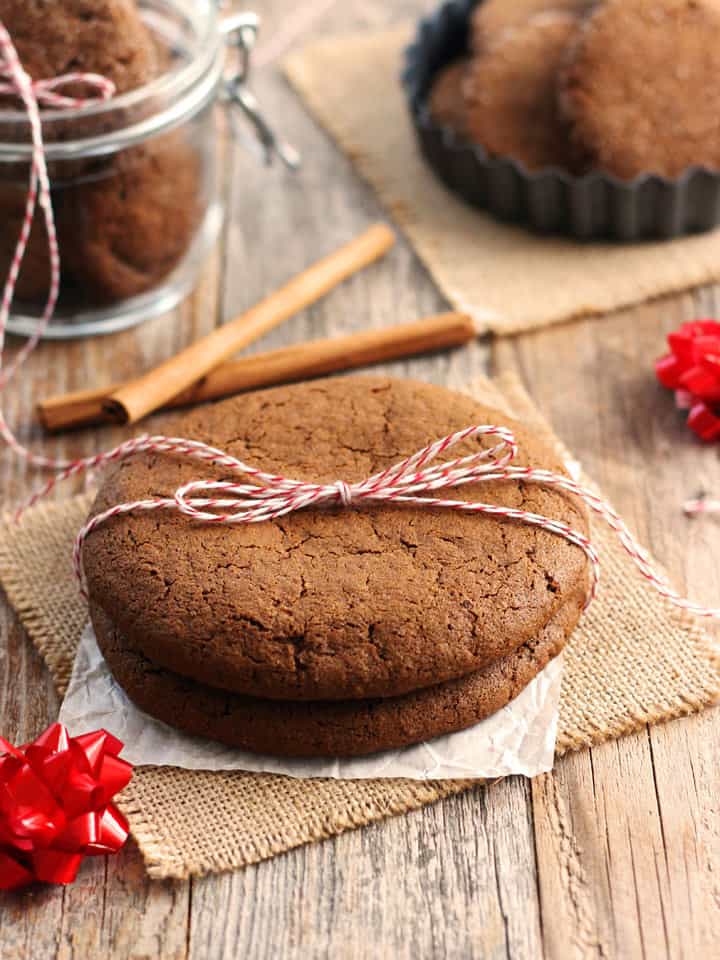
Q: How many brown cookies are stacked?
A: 2